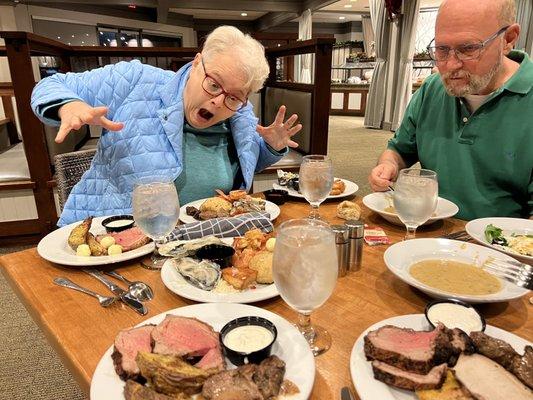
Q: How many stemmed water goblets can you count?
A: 4